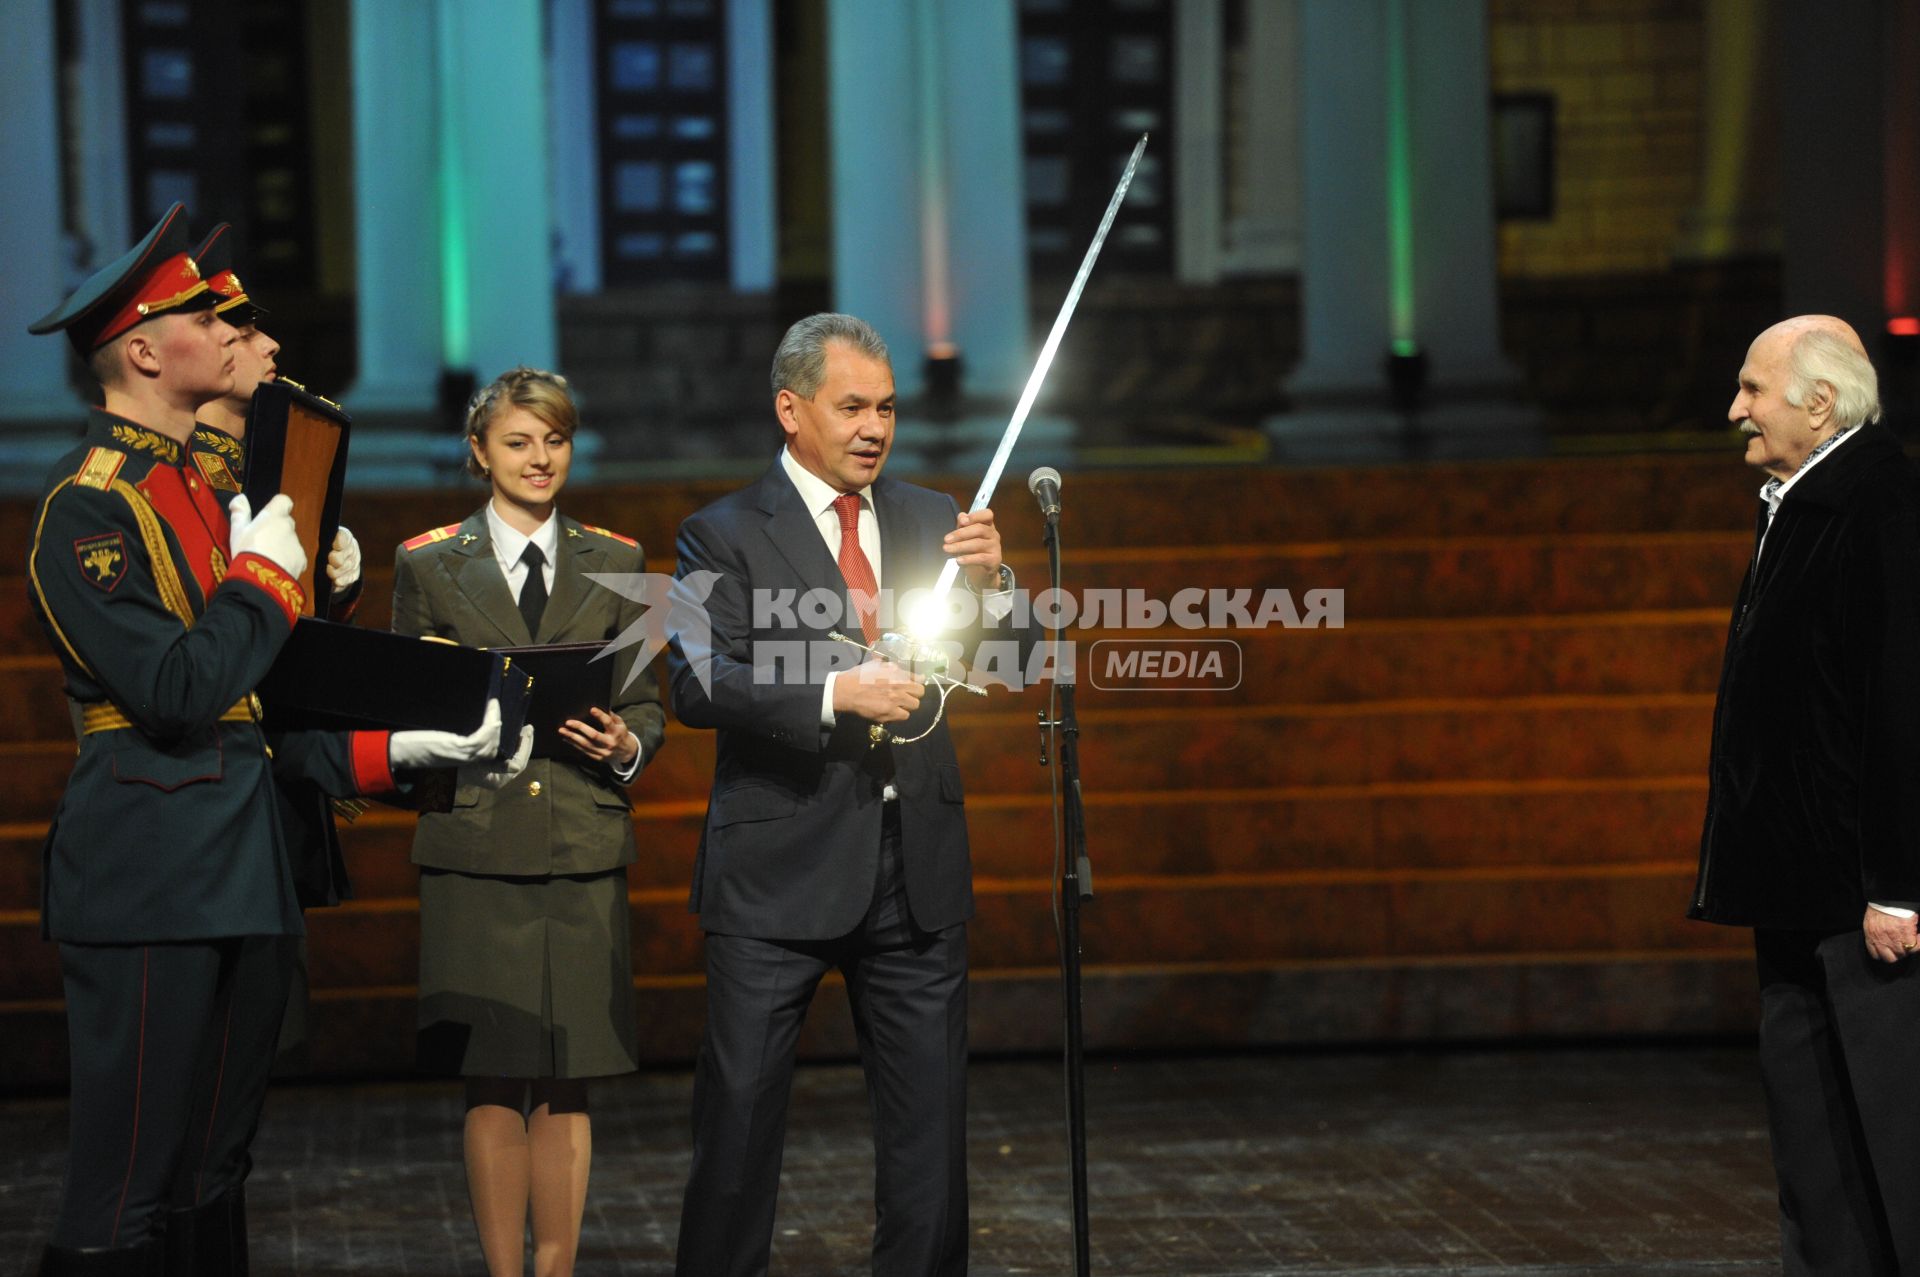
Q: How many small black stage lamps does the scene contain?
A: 4